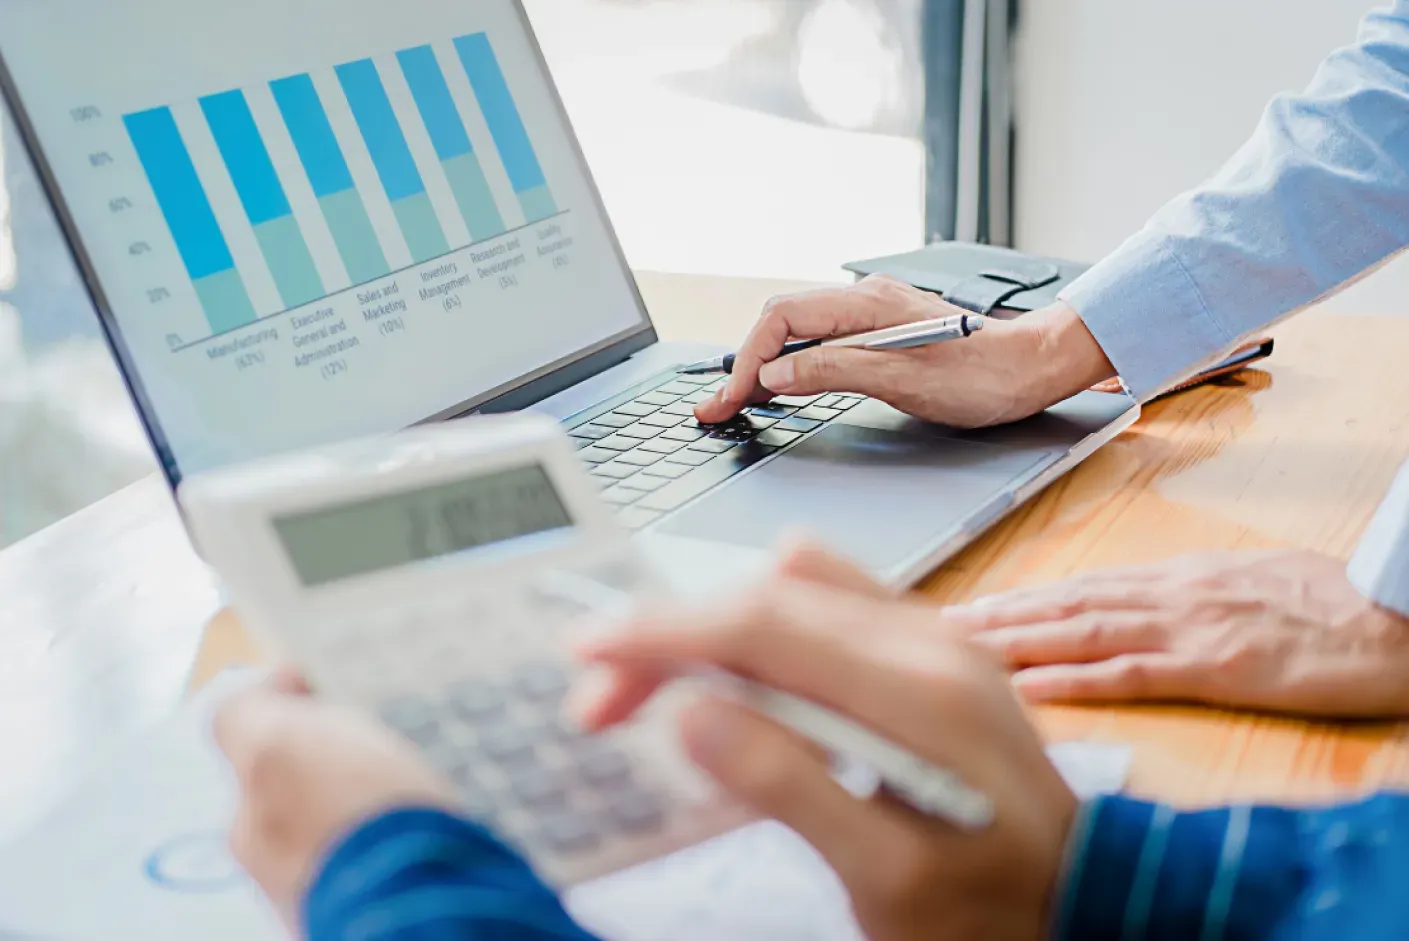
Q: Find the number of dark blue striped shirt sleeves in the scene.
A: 2